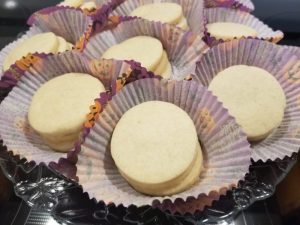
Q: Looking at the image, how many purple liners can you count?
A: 9